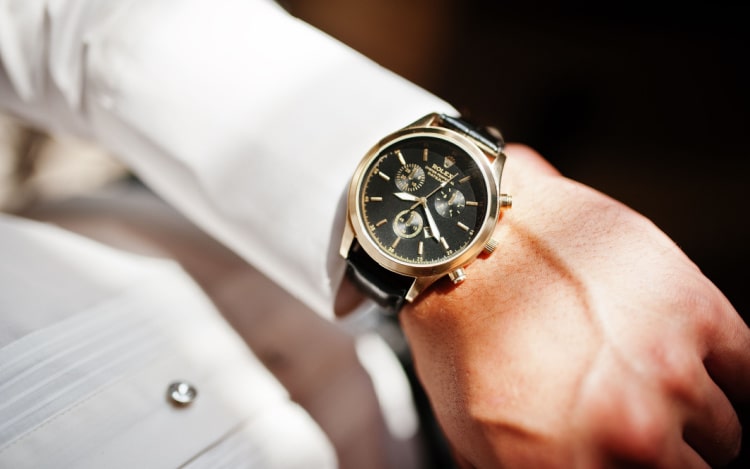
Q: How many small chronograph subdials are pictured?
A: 3